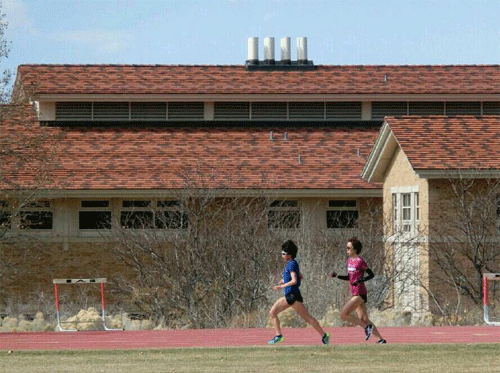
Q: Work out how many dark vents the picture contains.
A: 12